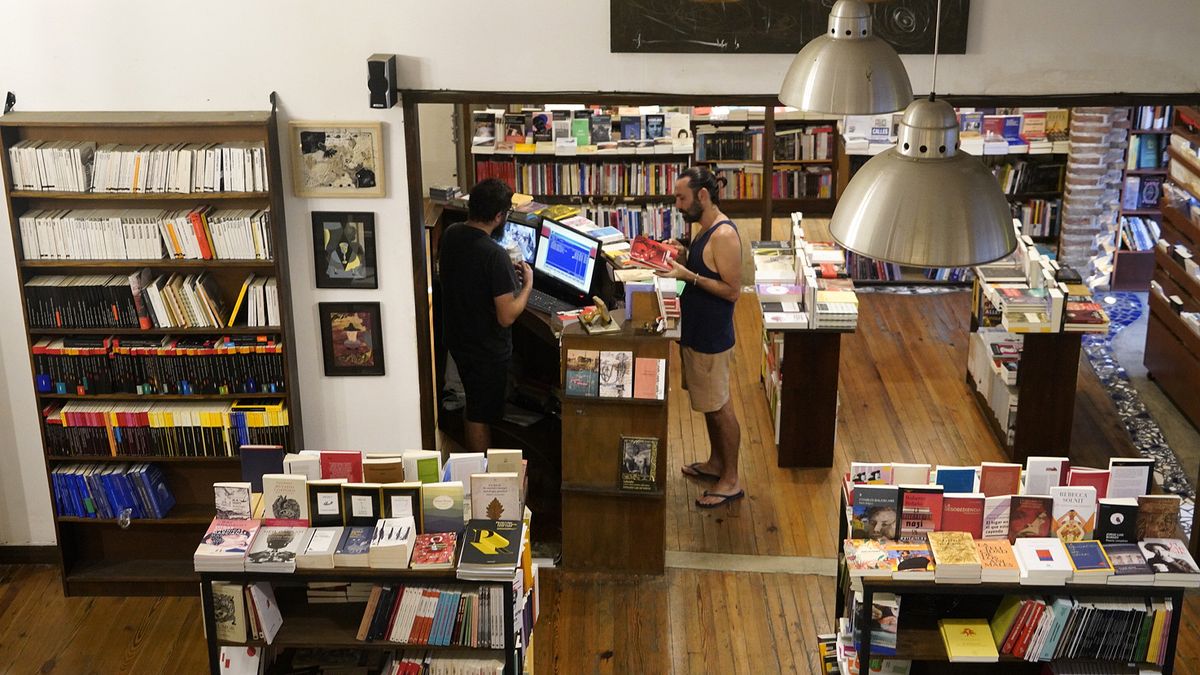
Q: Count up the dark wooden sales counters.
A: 1